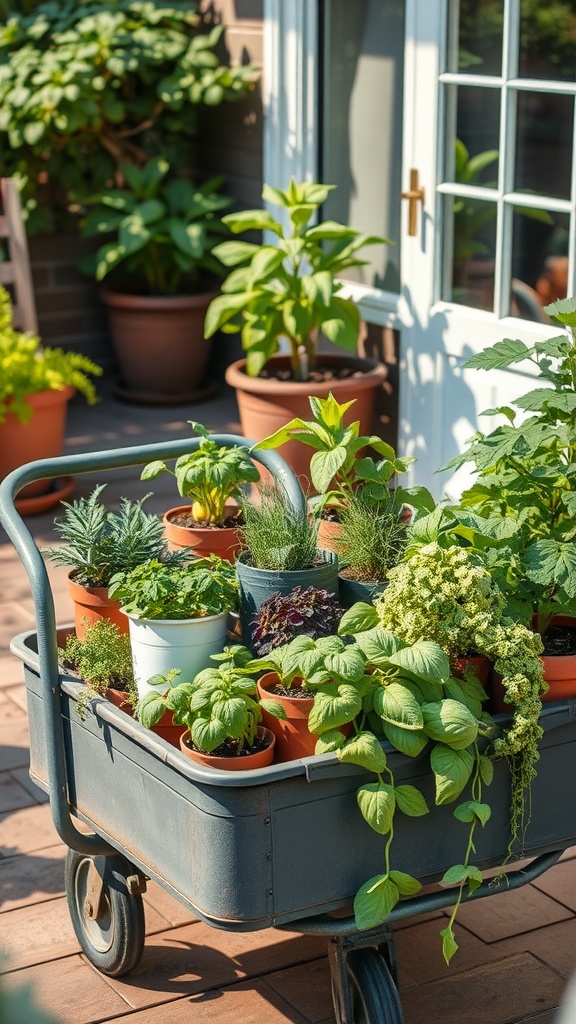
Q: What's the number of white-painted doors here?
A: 1